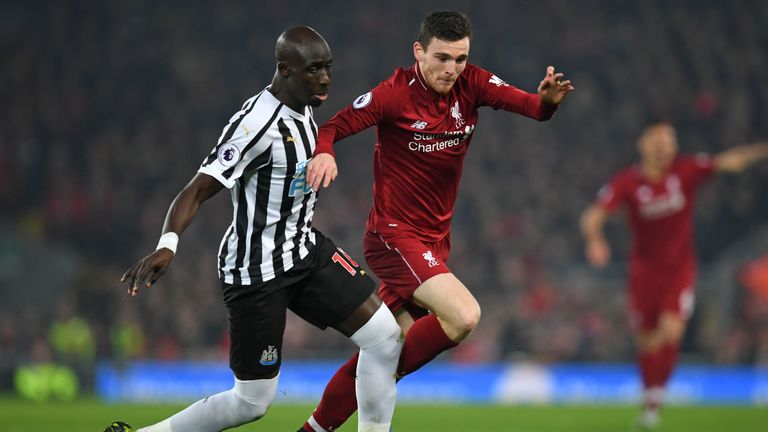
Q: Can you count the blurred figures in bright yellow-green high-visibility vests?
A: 3